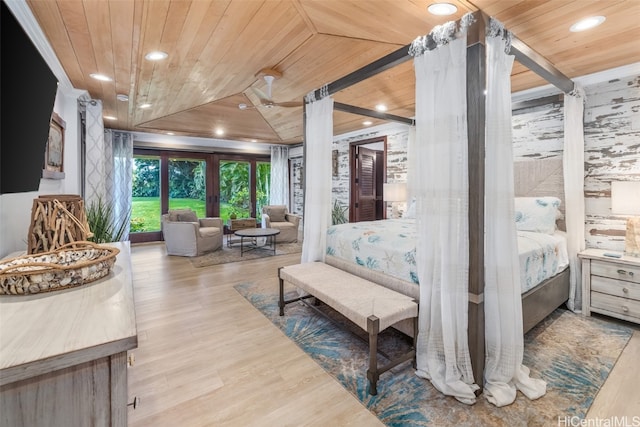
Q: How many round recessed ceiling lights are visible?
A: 11